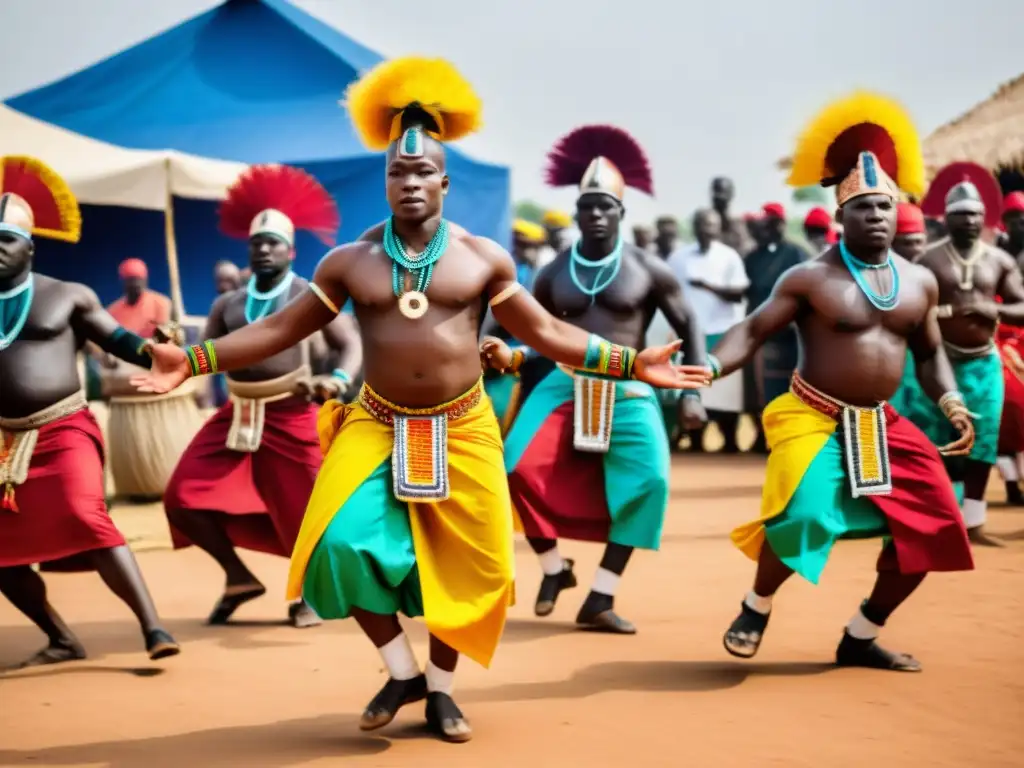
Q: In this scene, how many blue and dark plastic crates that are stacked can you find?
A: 0